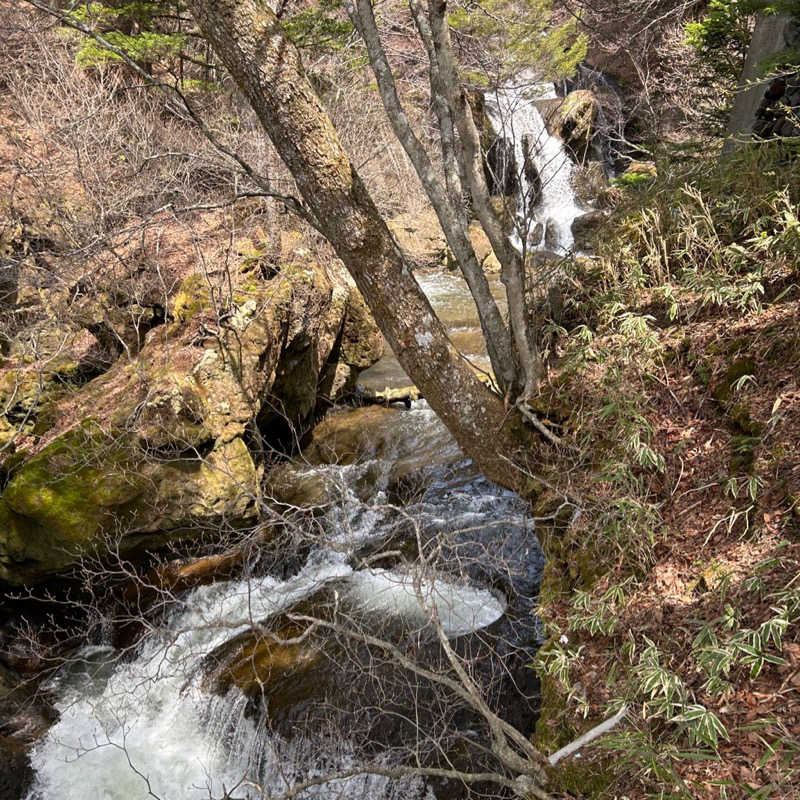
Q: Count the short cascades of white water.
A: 2